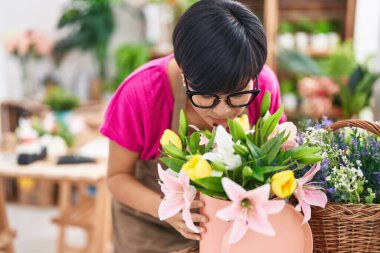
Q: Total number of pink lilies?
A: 3